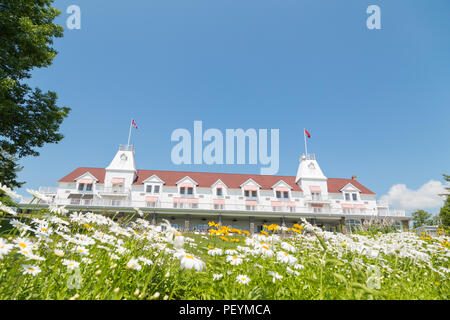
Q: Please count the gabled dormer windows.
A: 7